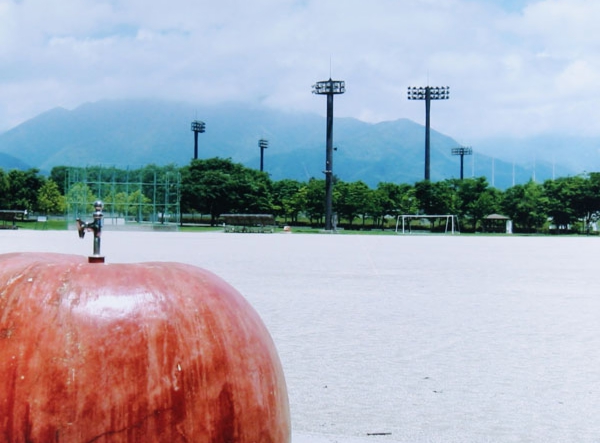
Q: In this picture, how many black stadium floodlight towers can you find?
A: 5